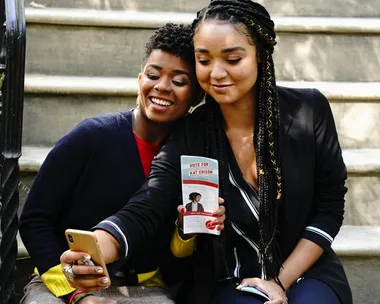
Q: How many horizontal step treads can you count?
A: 4